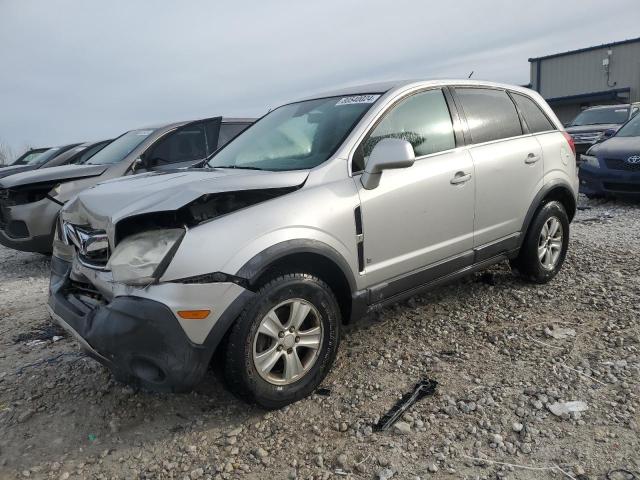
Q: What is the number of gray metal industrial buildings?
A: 1